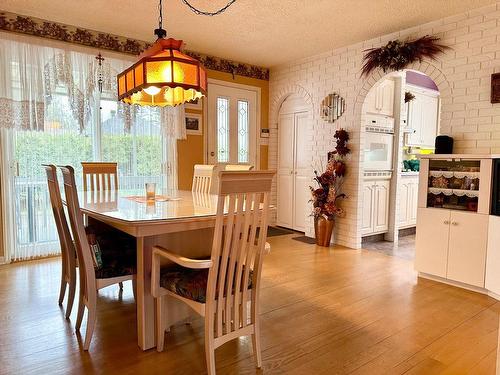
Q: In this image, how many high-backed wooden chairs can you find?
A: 6